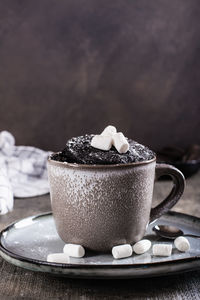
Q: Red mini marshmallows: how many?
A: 0